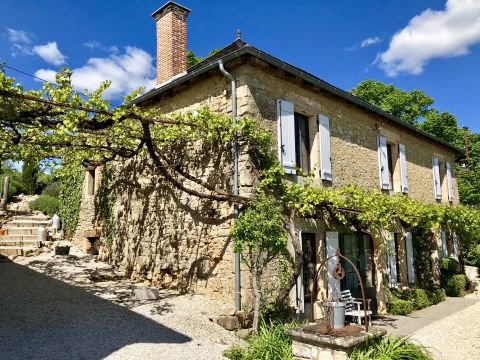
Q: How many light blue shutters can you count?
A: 12